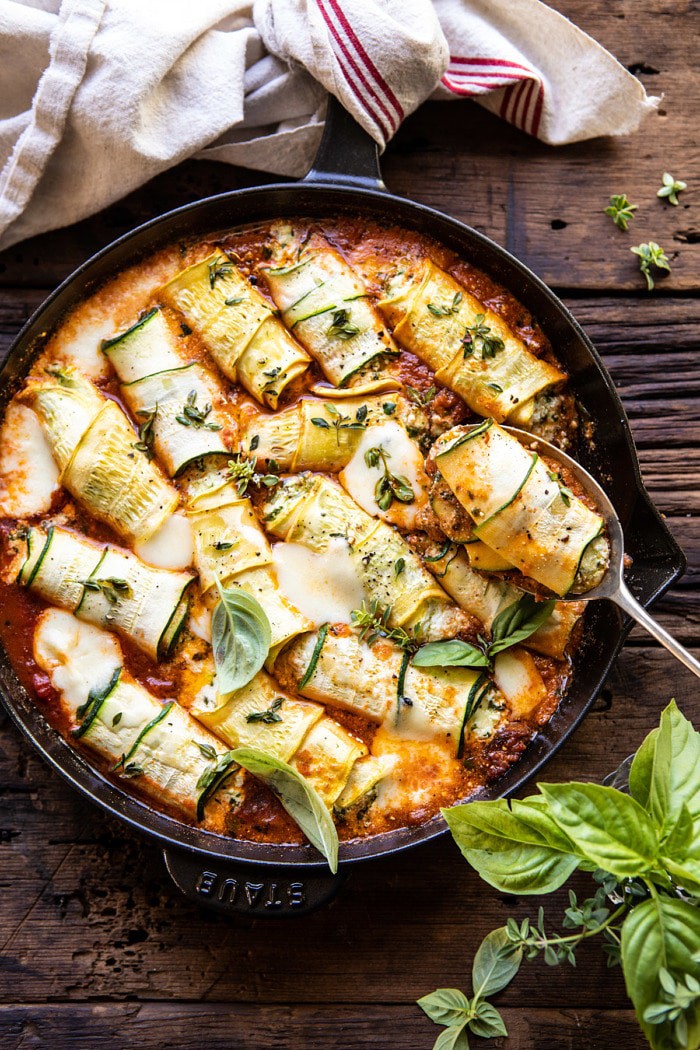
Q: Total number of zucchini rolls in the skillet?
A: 14